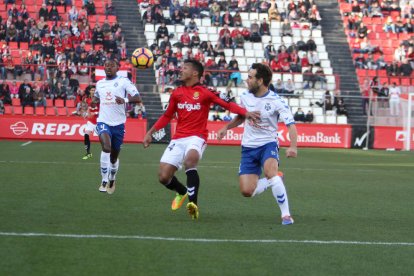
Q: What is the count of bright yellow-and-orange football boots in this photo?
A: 2